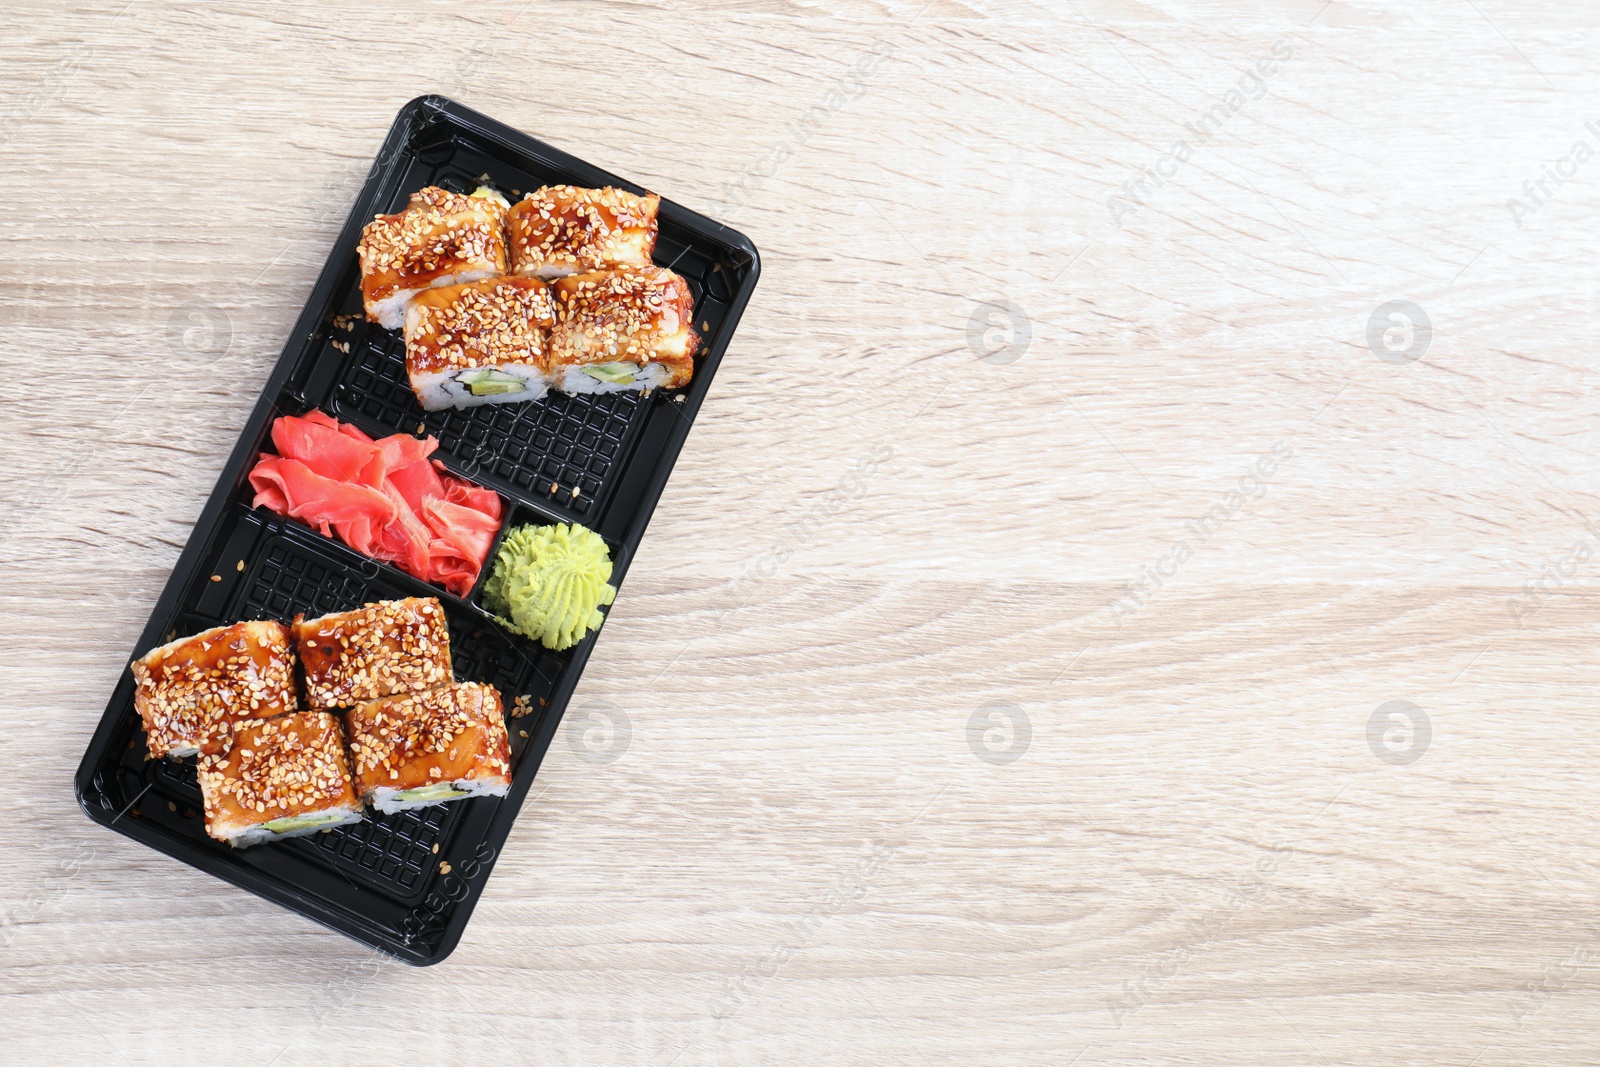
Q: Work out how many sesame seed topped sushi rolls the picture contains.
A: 8